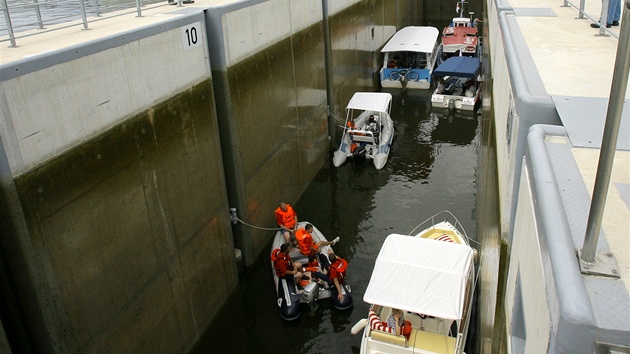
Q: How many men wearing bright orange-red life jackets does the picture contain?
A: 4